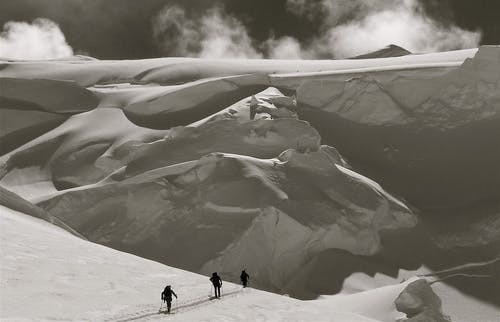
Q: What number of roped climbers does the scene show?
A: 3